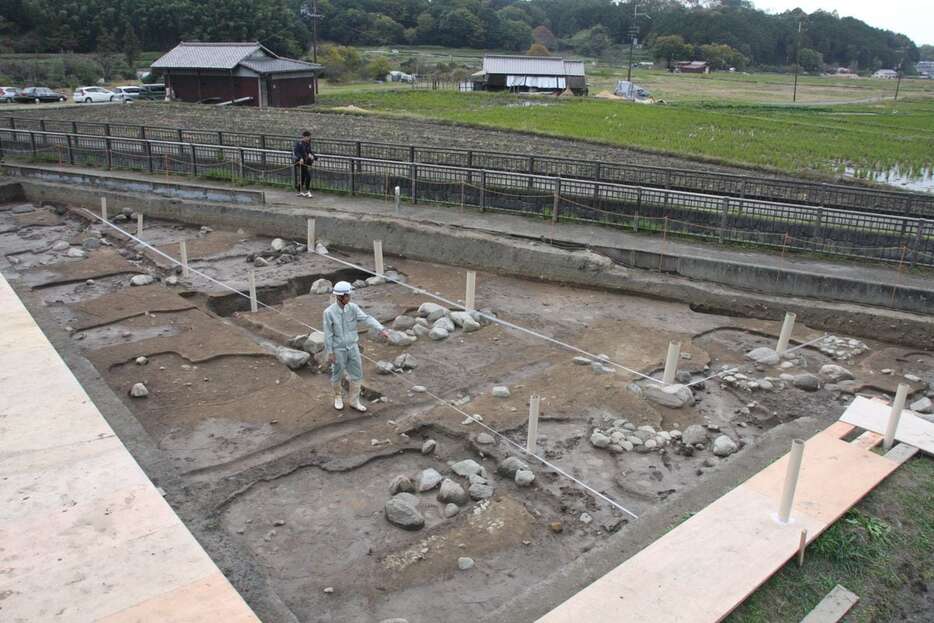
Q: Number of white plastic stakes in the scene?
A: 12